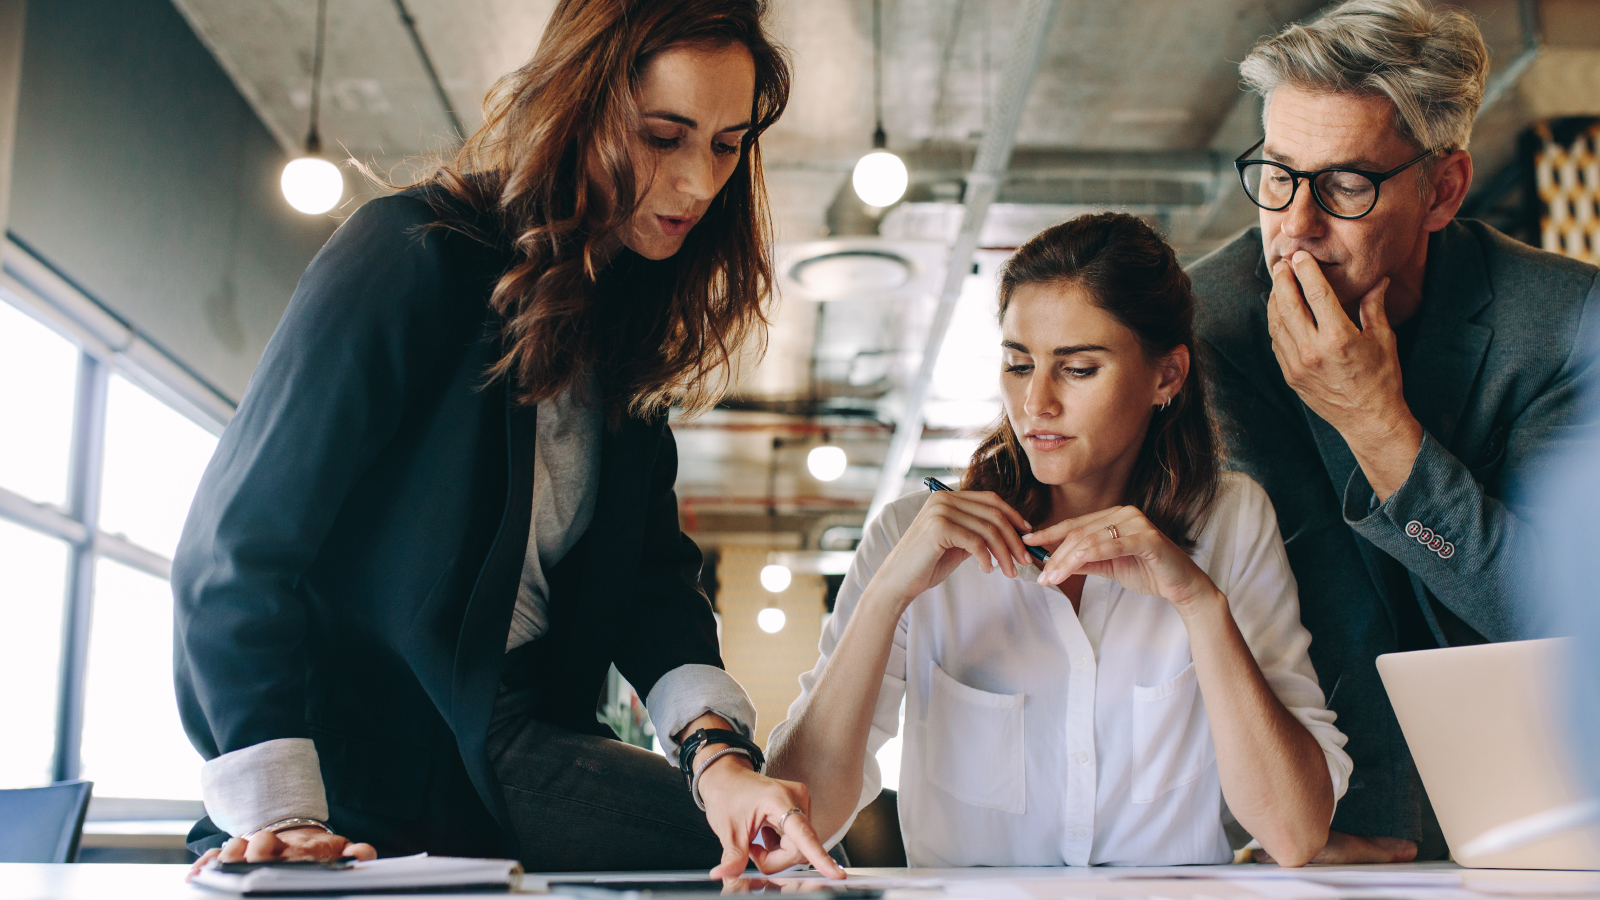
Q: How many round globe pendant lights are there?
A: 5